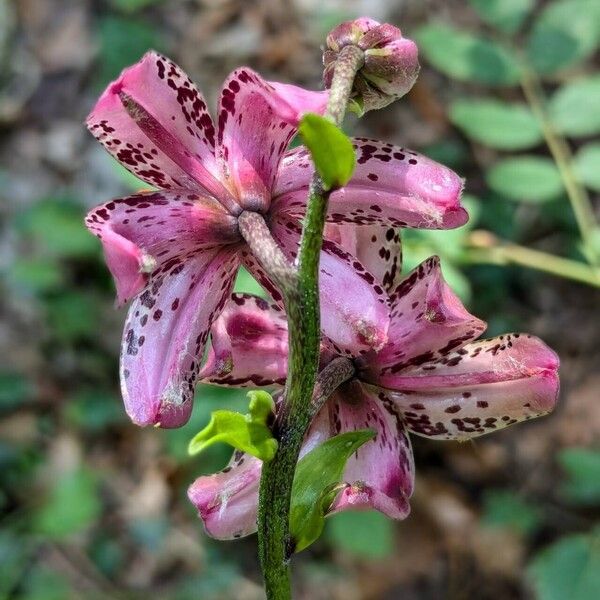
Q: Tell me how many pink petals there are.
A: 12